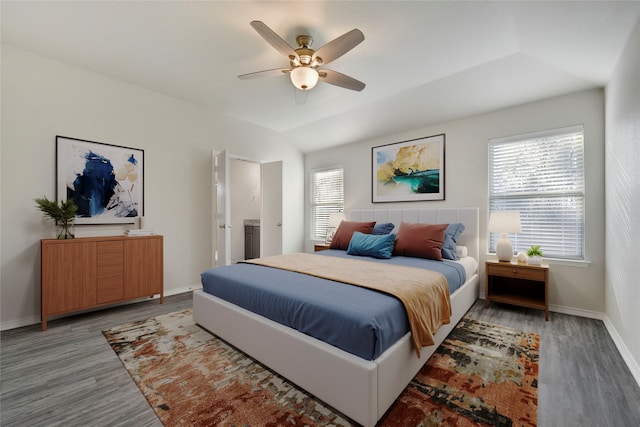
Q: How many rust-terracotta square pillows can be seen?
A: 2